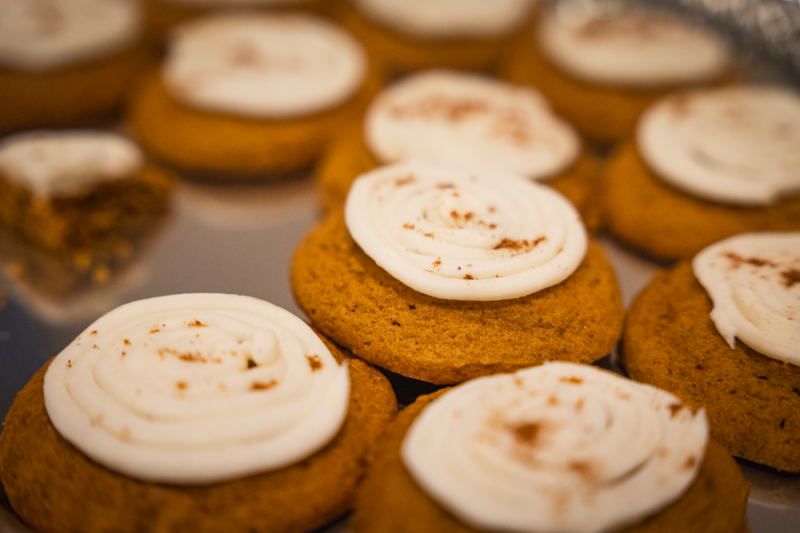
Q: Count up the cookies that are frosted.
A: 11